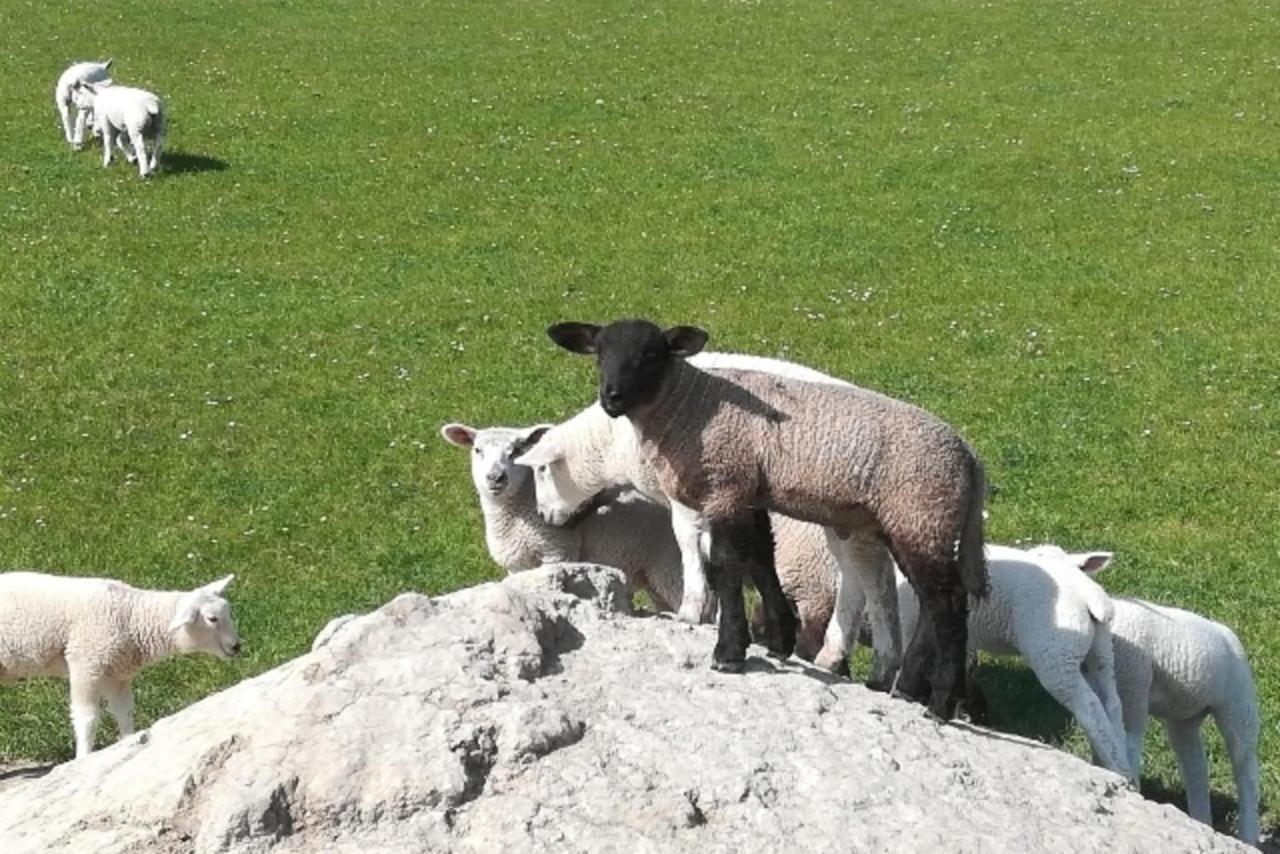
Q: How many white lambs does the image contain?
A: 7